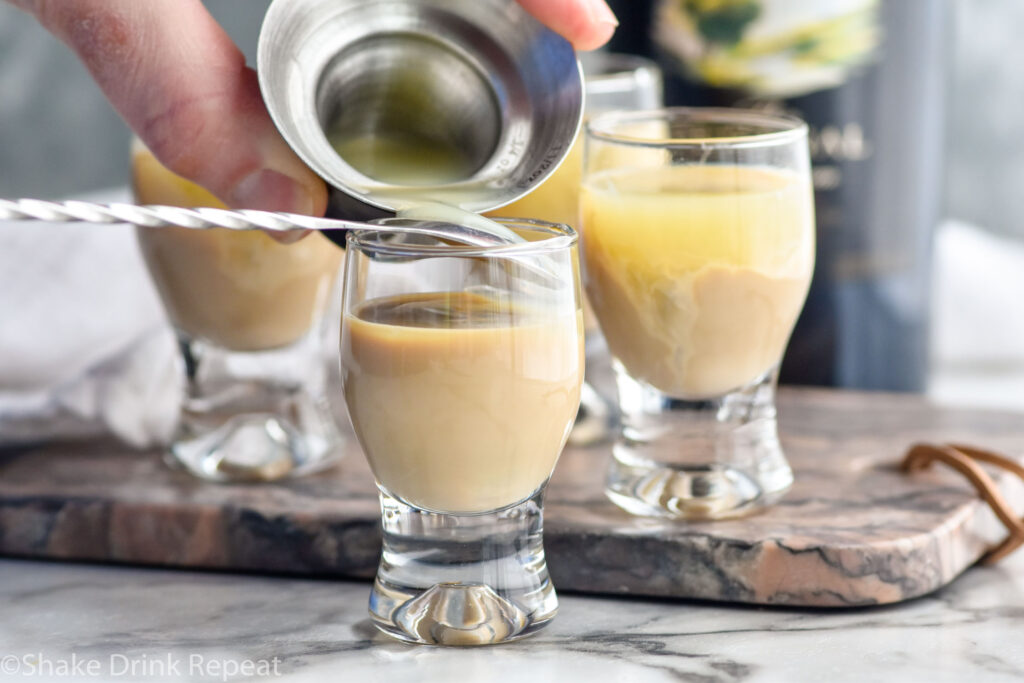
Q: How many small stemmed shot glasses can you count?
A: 4